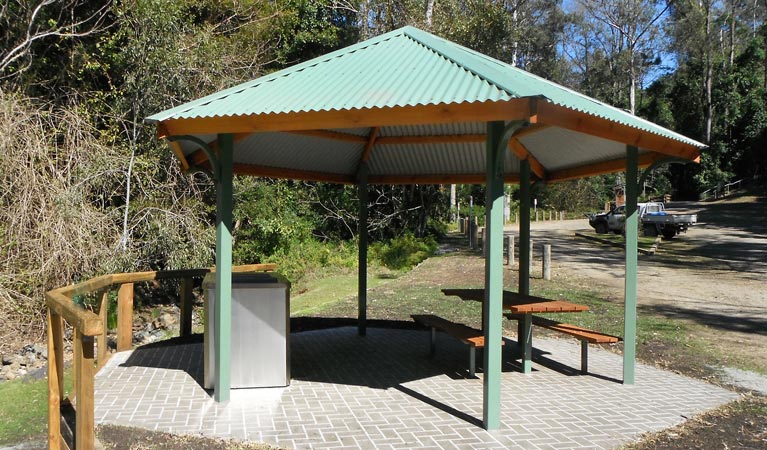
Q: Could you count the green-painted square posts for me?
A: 5